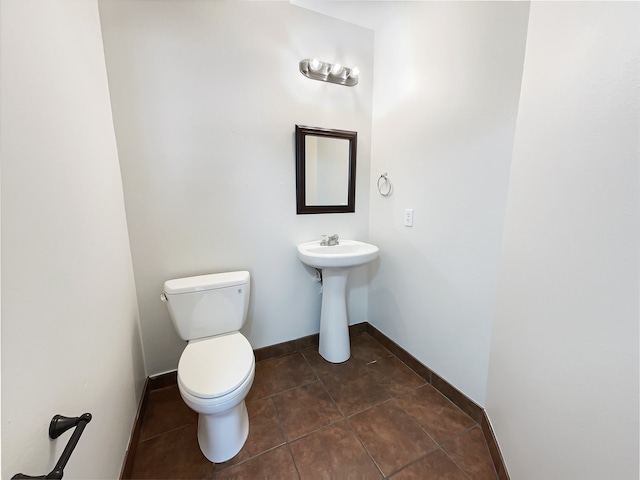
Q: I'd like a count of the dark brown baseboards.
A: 4